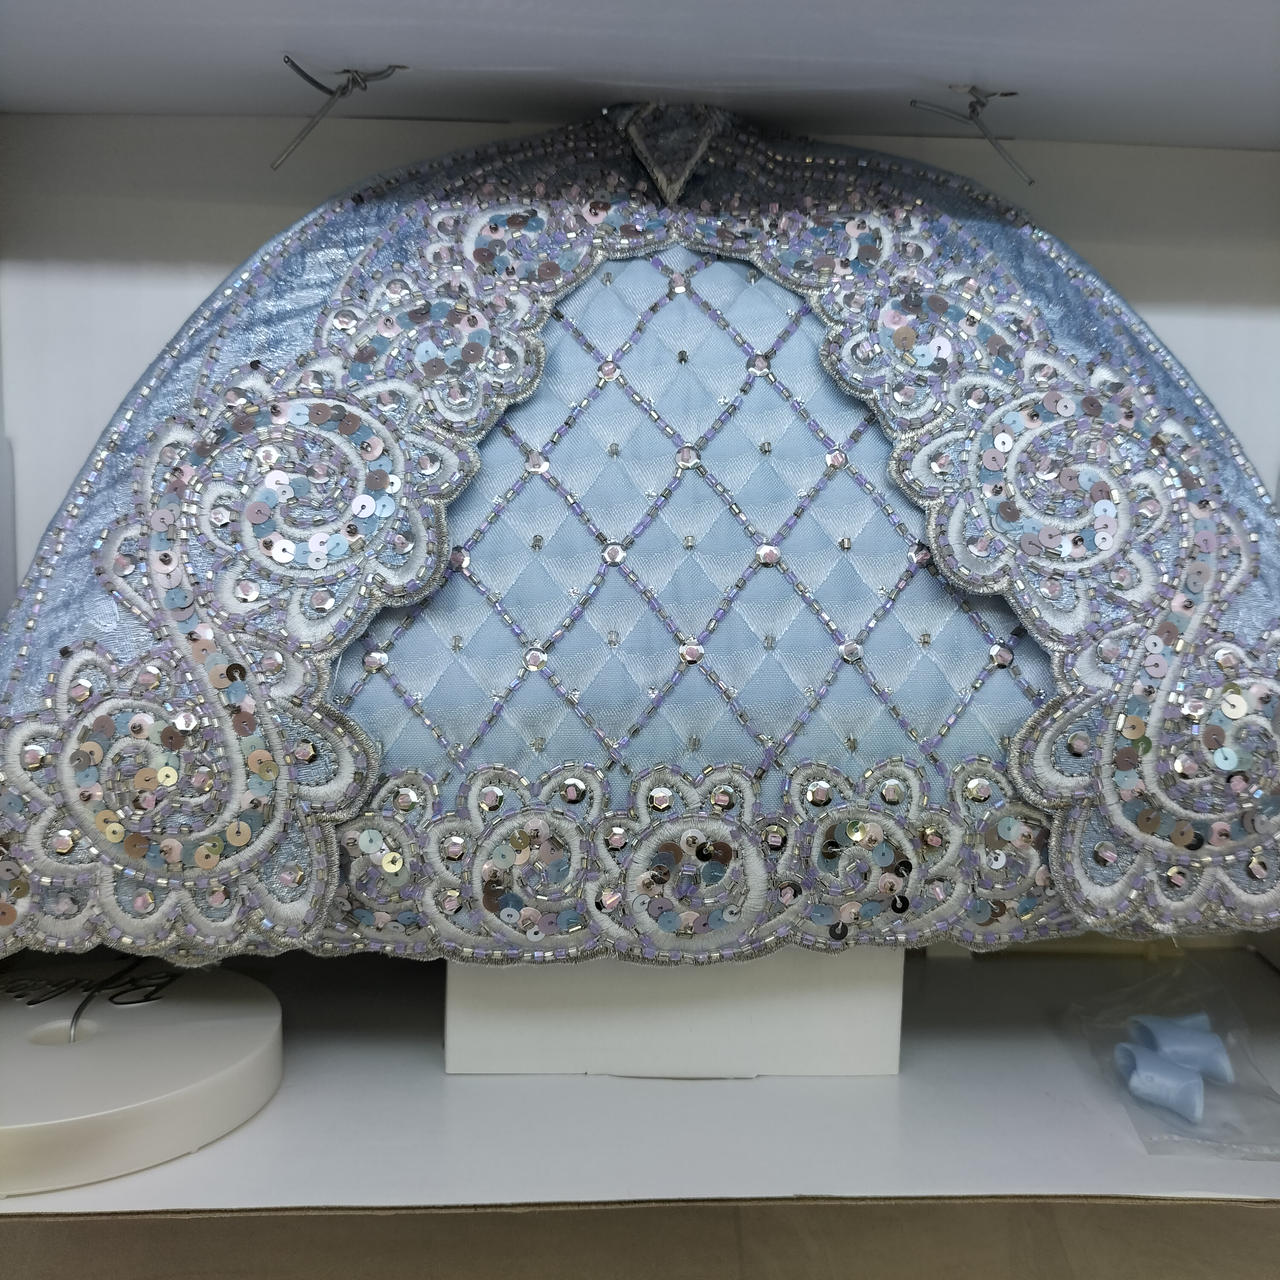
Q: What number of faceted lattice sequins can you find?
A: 15